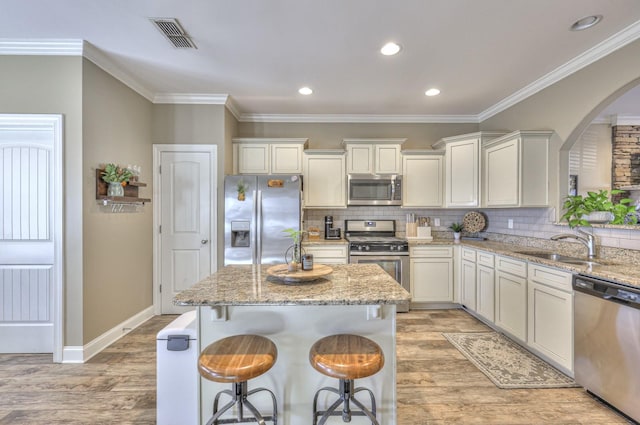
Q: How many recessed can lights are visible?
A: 4